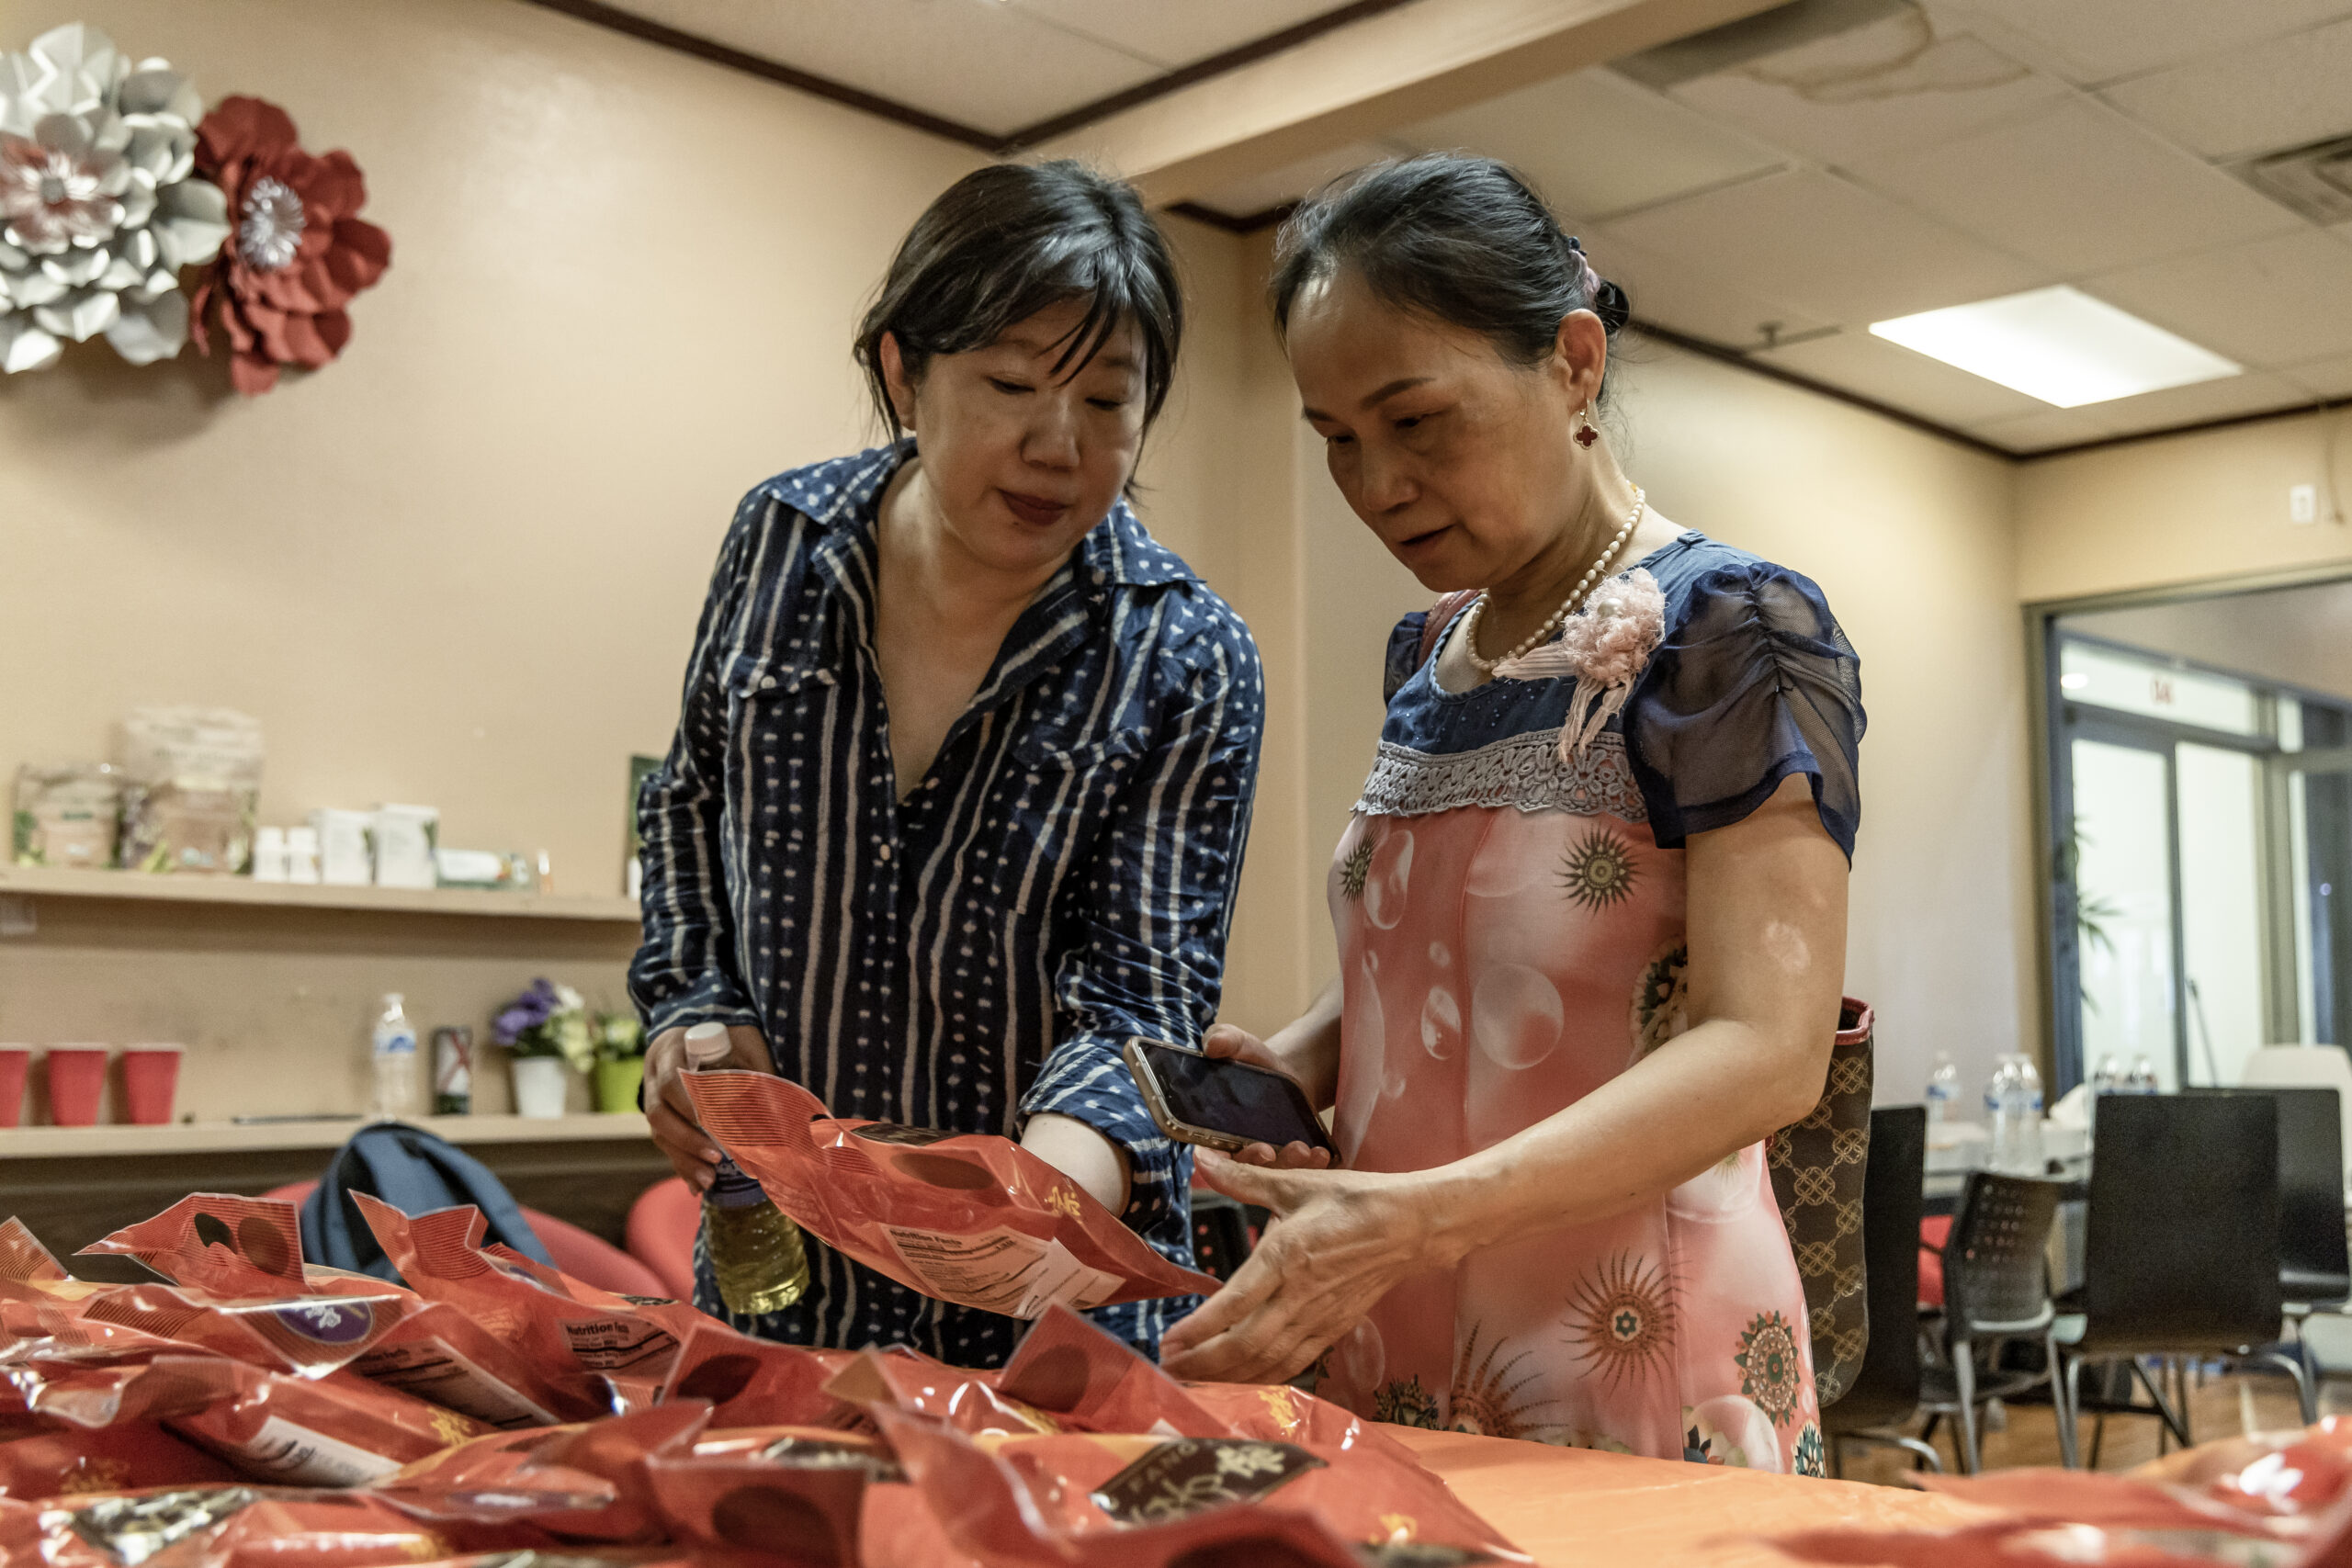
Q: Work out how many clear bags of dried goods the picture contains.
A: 2